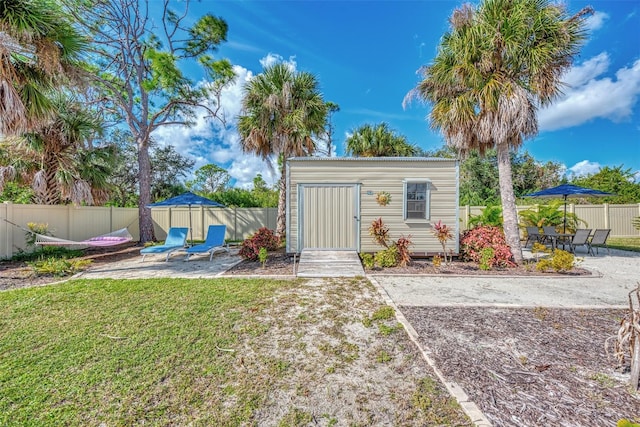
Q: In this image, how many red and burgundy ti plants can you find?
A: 3